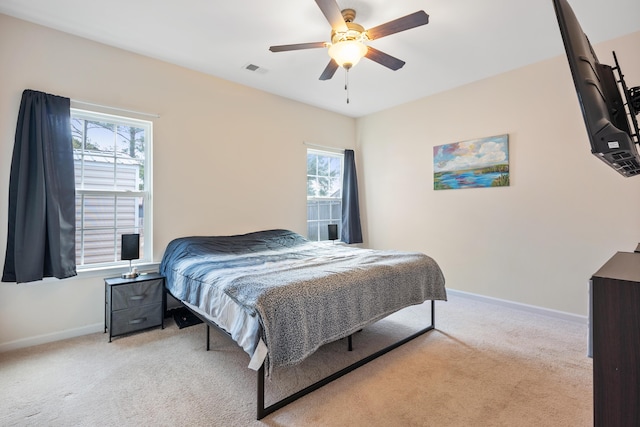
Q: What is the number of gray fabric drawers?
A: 2